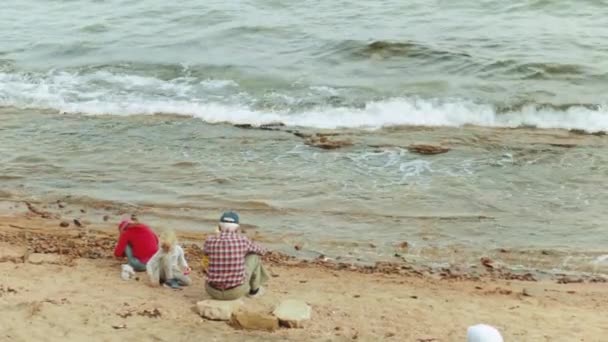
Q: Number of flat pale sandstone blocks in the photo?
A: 3